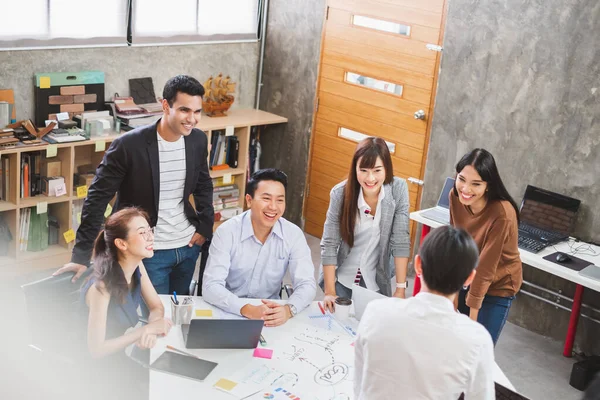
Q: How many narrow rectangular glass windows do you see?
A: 3